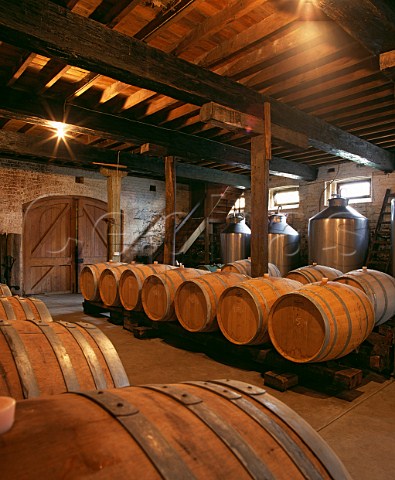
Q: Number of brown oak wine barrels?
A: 14